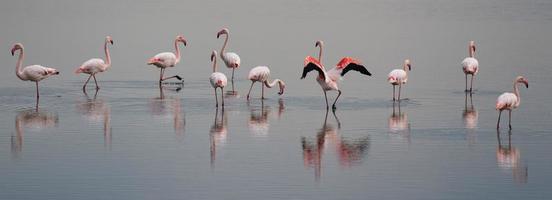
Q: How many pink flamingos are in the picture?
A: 10